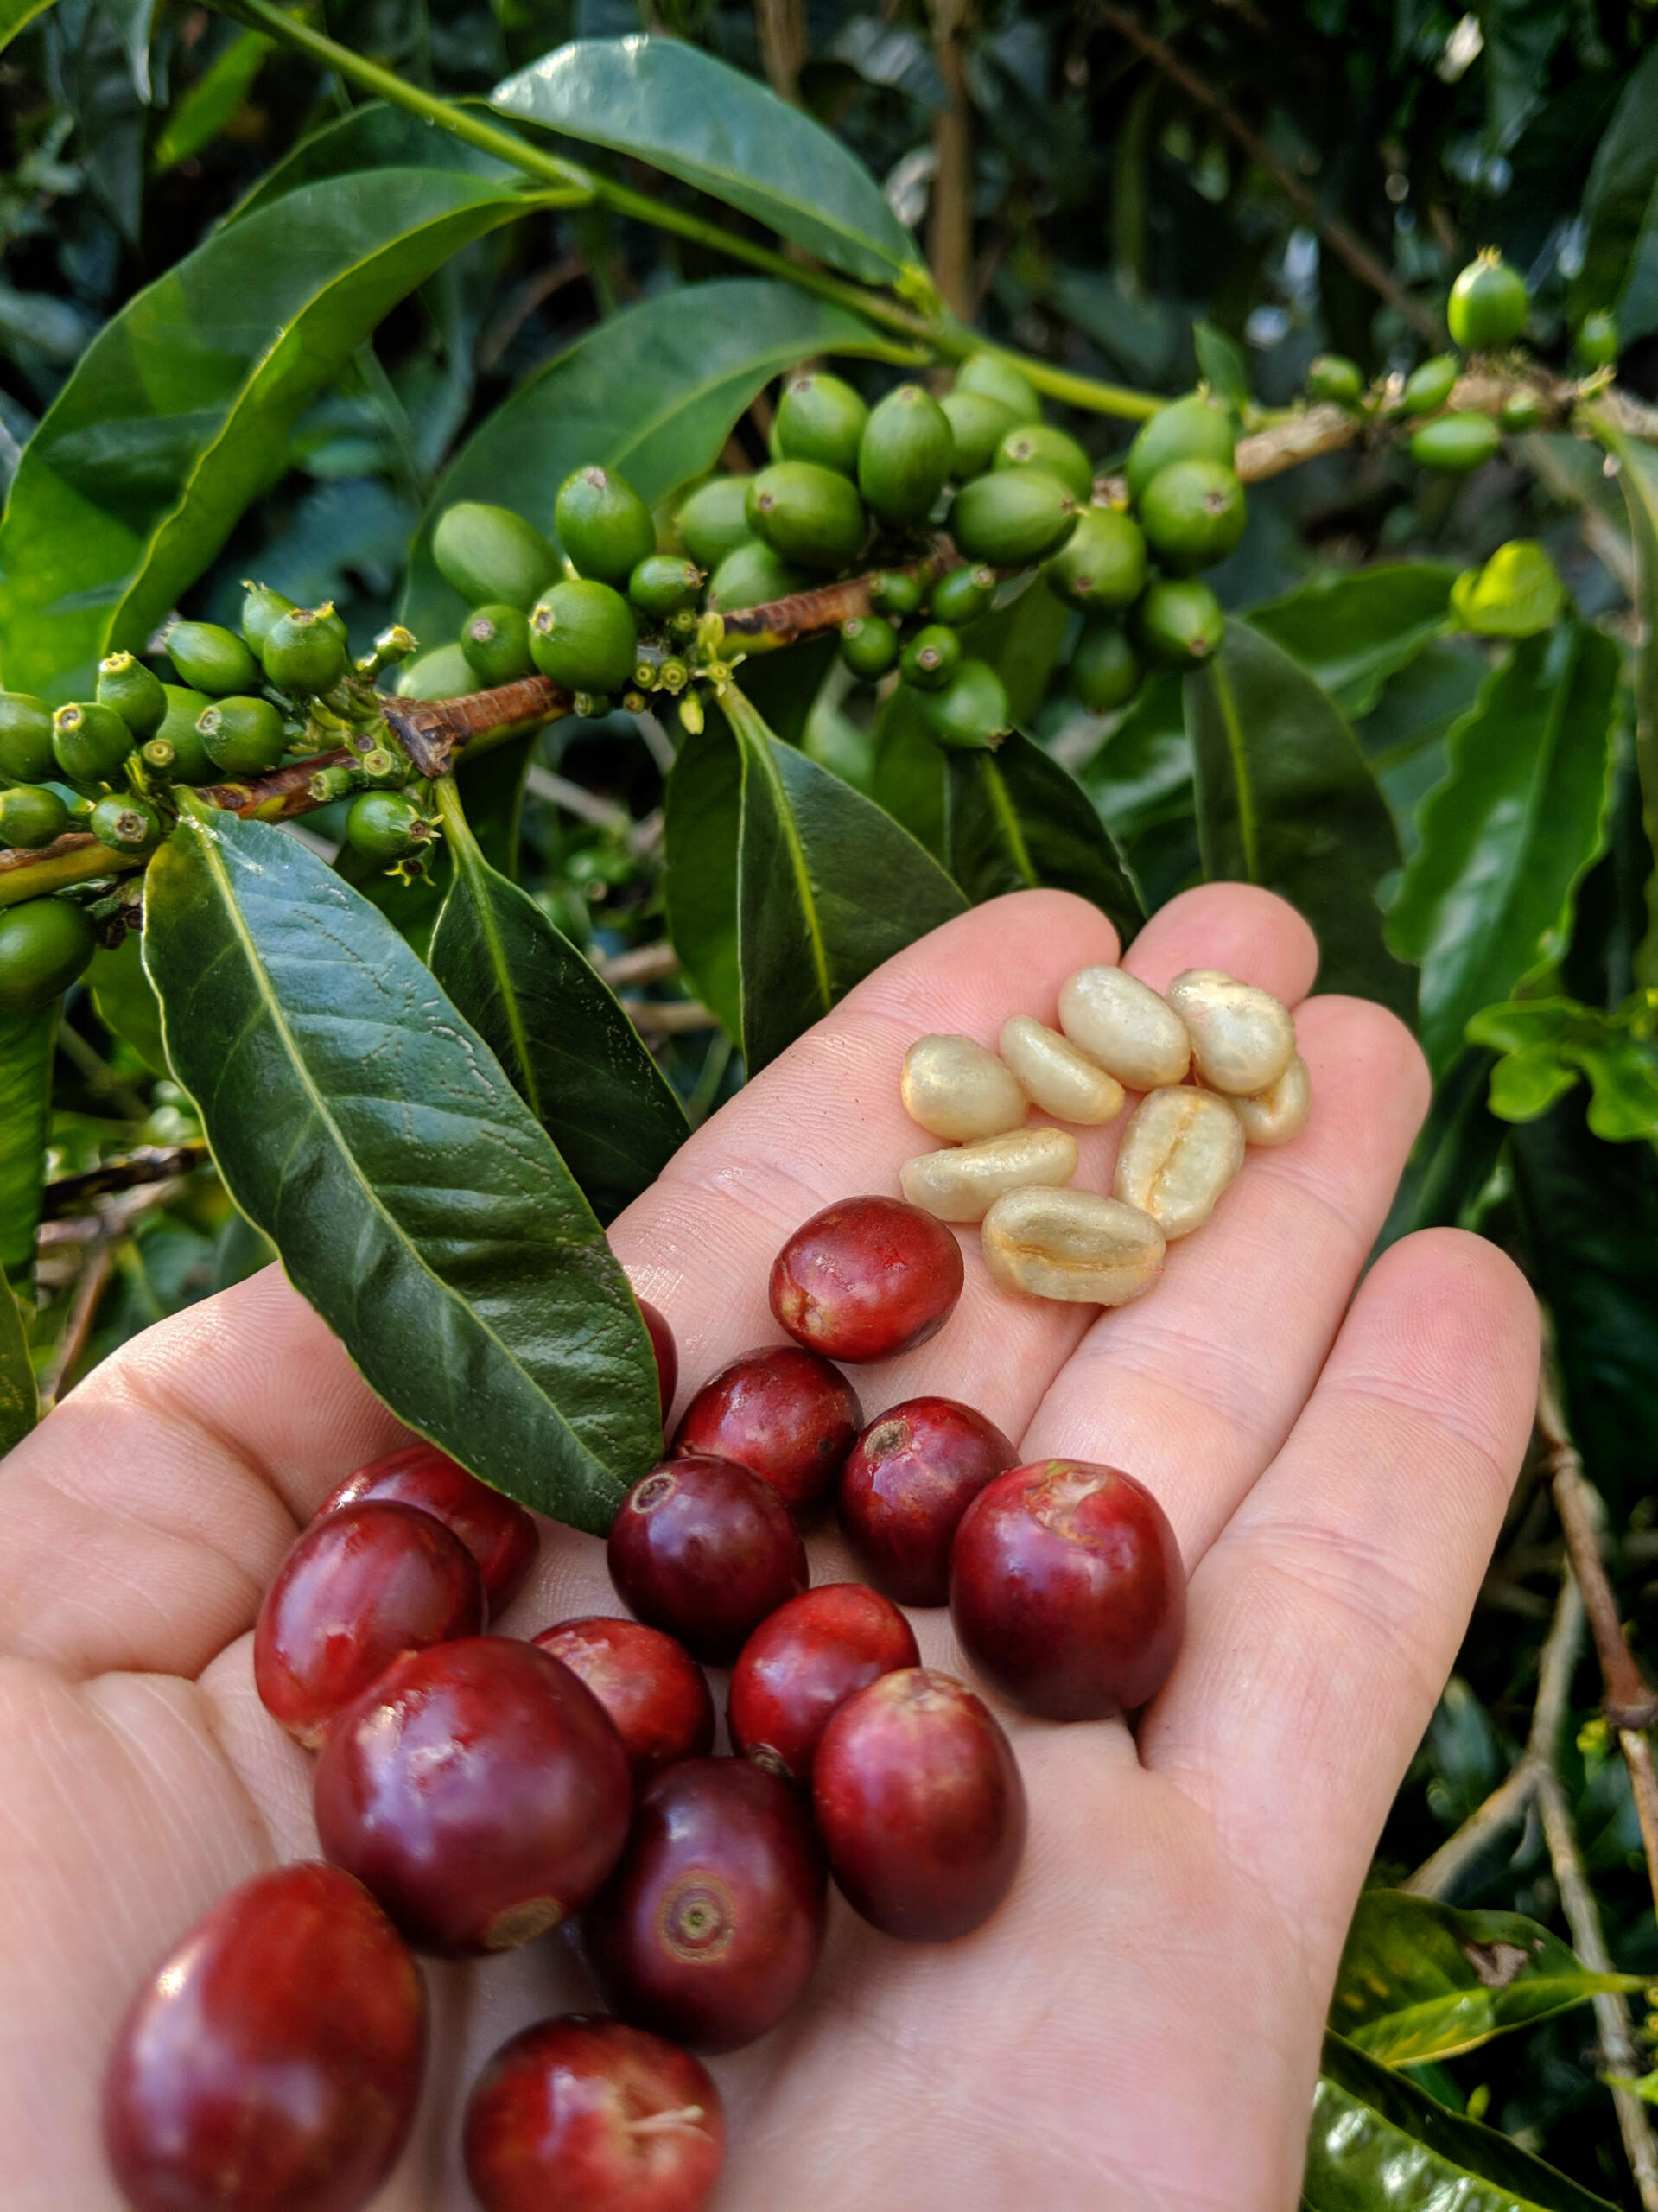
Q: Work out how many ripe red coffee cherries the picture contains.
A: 15